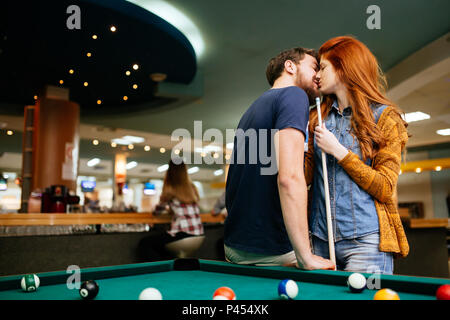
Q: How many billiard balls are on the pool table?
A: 8